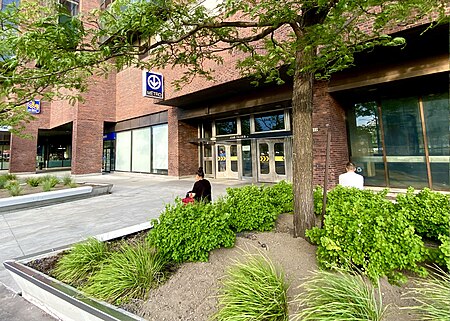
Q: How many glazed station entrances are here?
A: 2